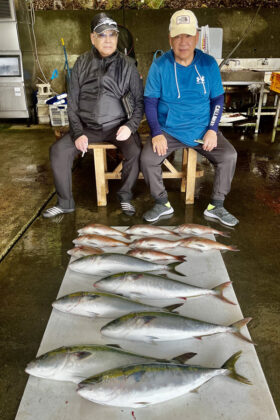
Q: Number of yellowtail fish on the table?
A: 6